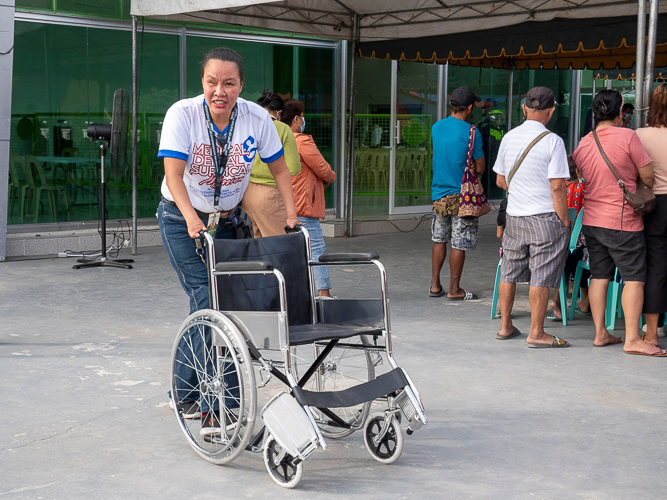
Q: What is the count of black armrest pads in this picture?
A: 2